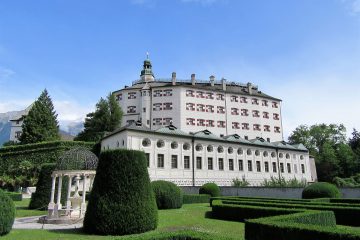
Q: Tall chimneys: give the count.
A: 5